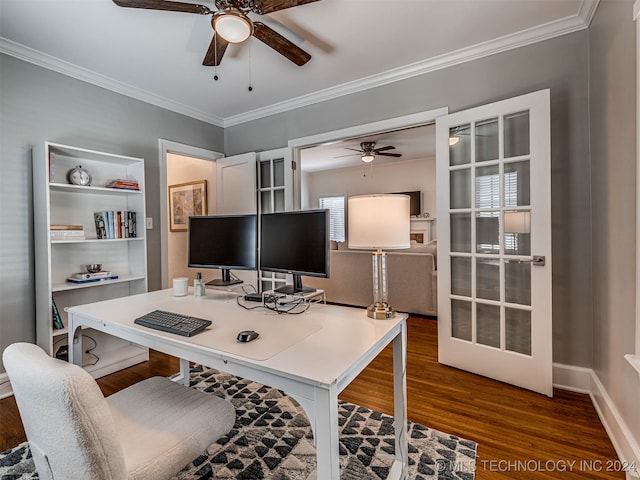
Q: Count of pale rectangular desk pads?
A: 1